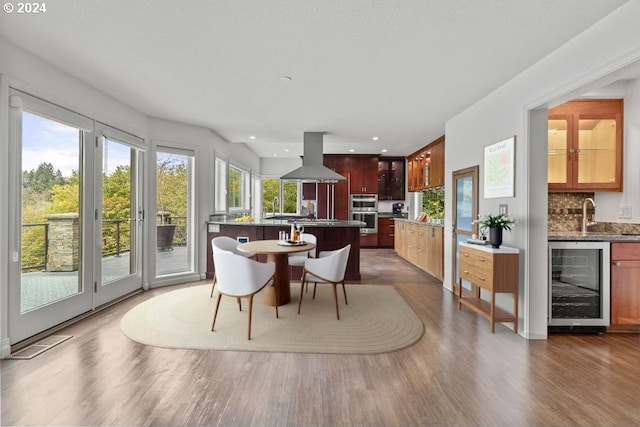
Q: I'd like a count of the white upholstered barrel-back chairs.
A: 4